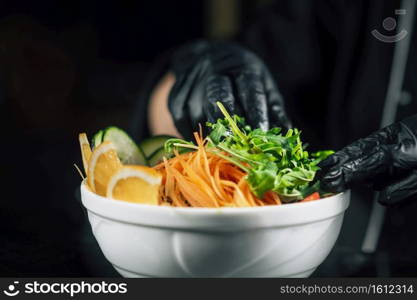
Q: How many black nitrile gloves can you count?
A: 2